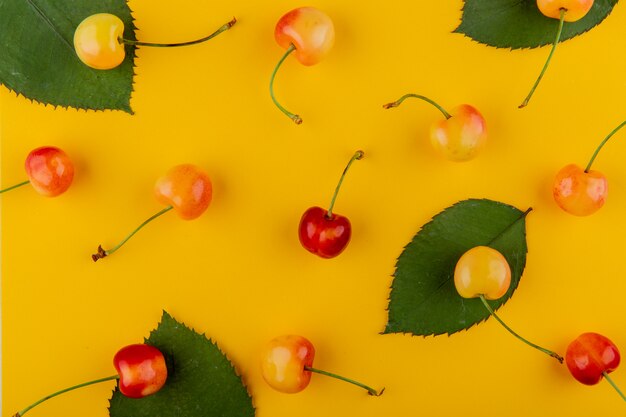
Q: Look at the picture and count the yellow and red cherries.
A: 12